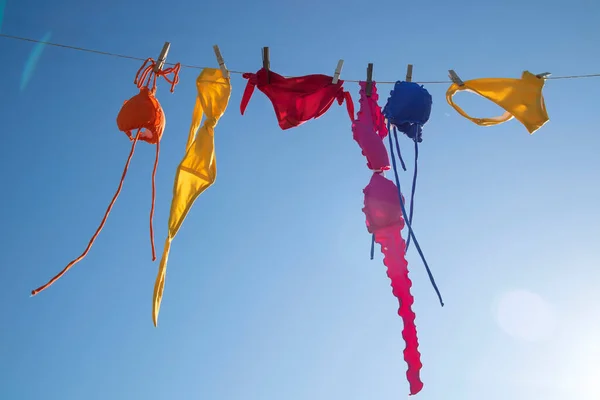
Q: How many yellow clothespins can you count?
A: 0